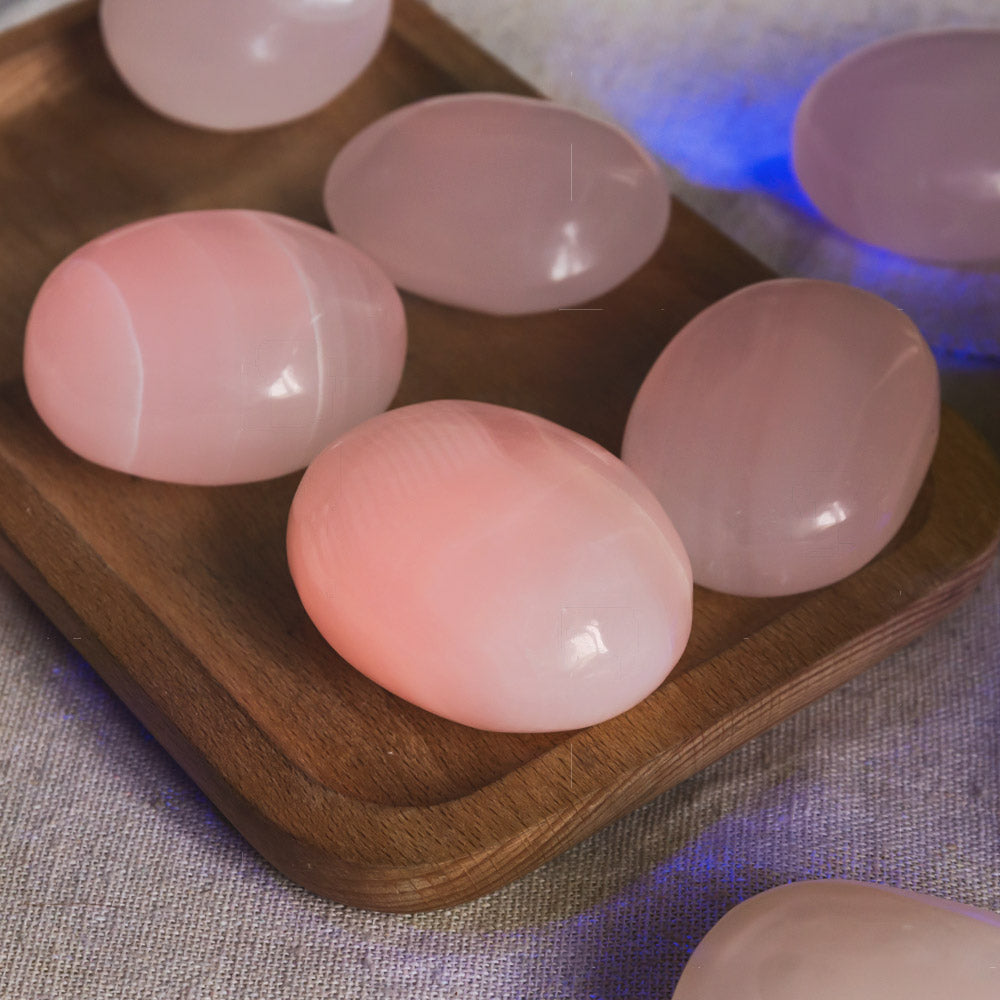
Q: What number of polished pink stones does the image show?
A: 7